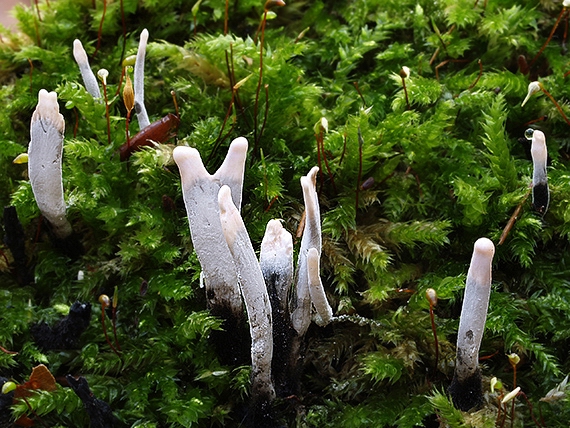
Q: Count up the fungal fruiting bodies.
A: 10